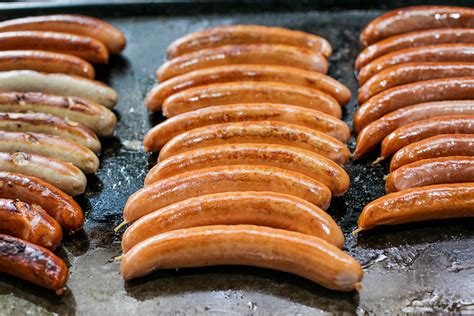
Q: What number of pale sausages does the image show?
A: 5